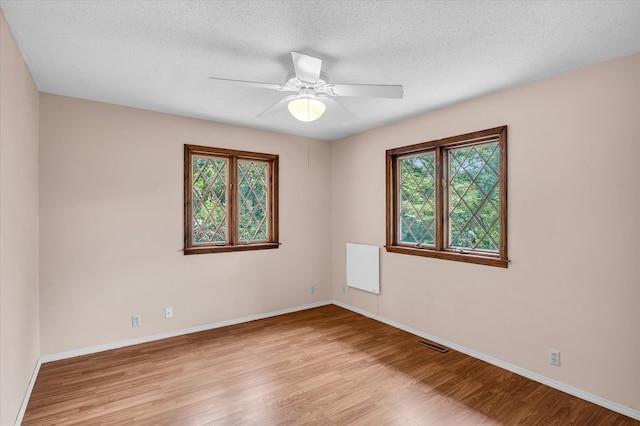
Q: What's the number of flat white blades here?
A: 5